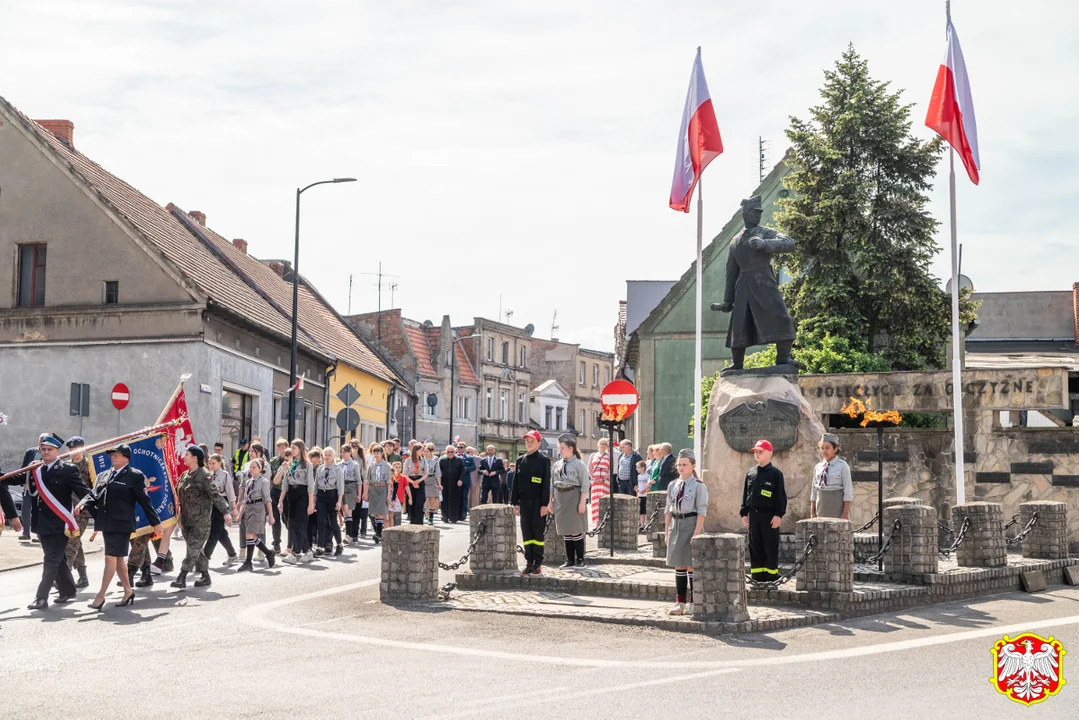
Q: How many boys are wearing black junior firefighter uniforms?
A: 2